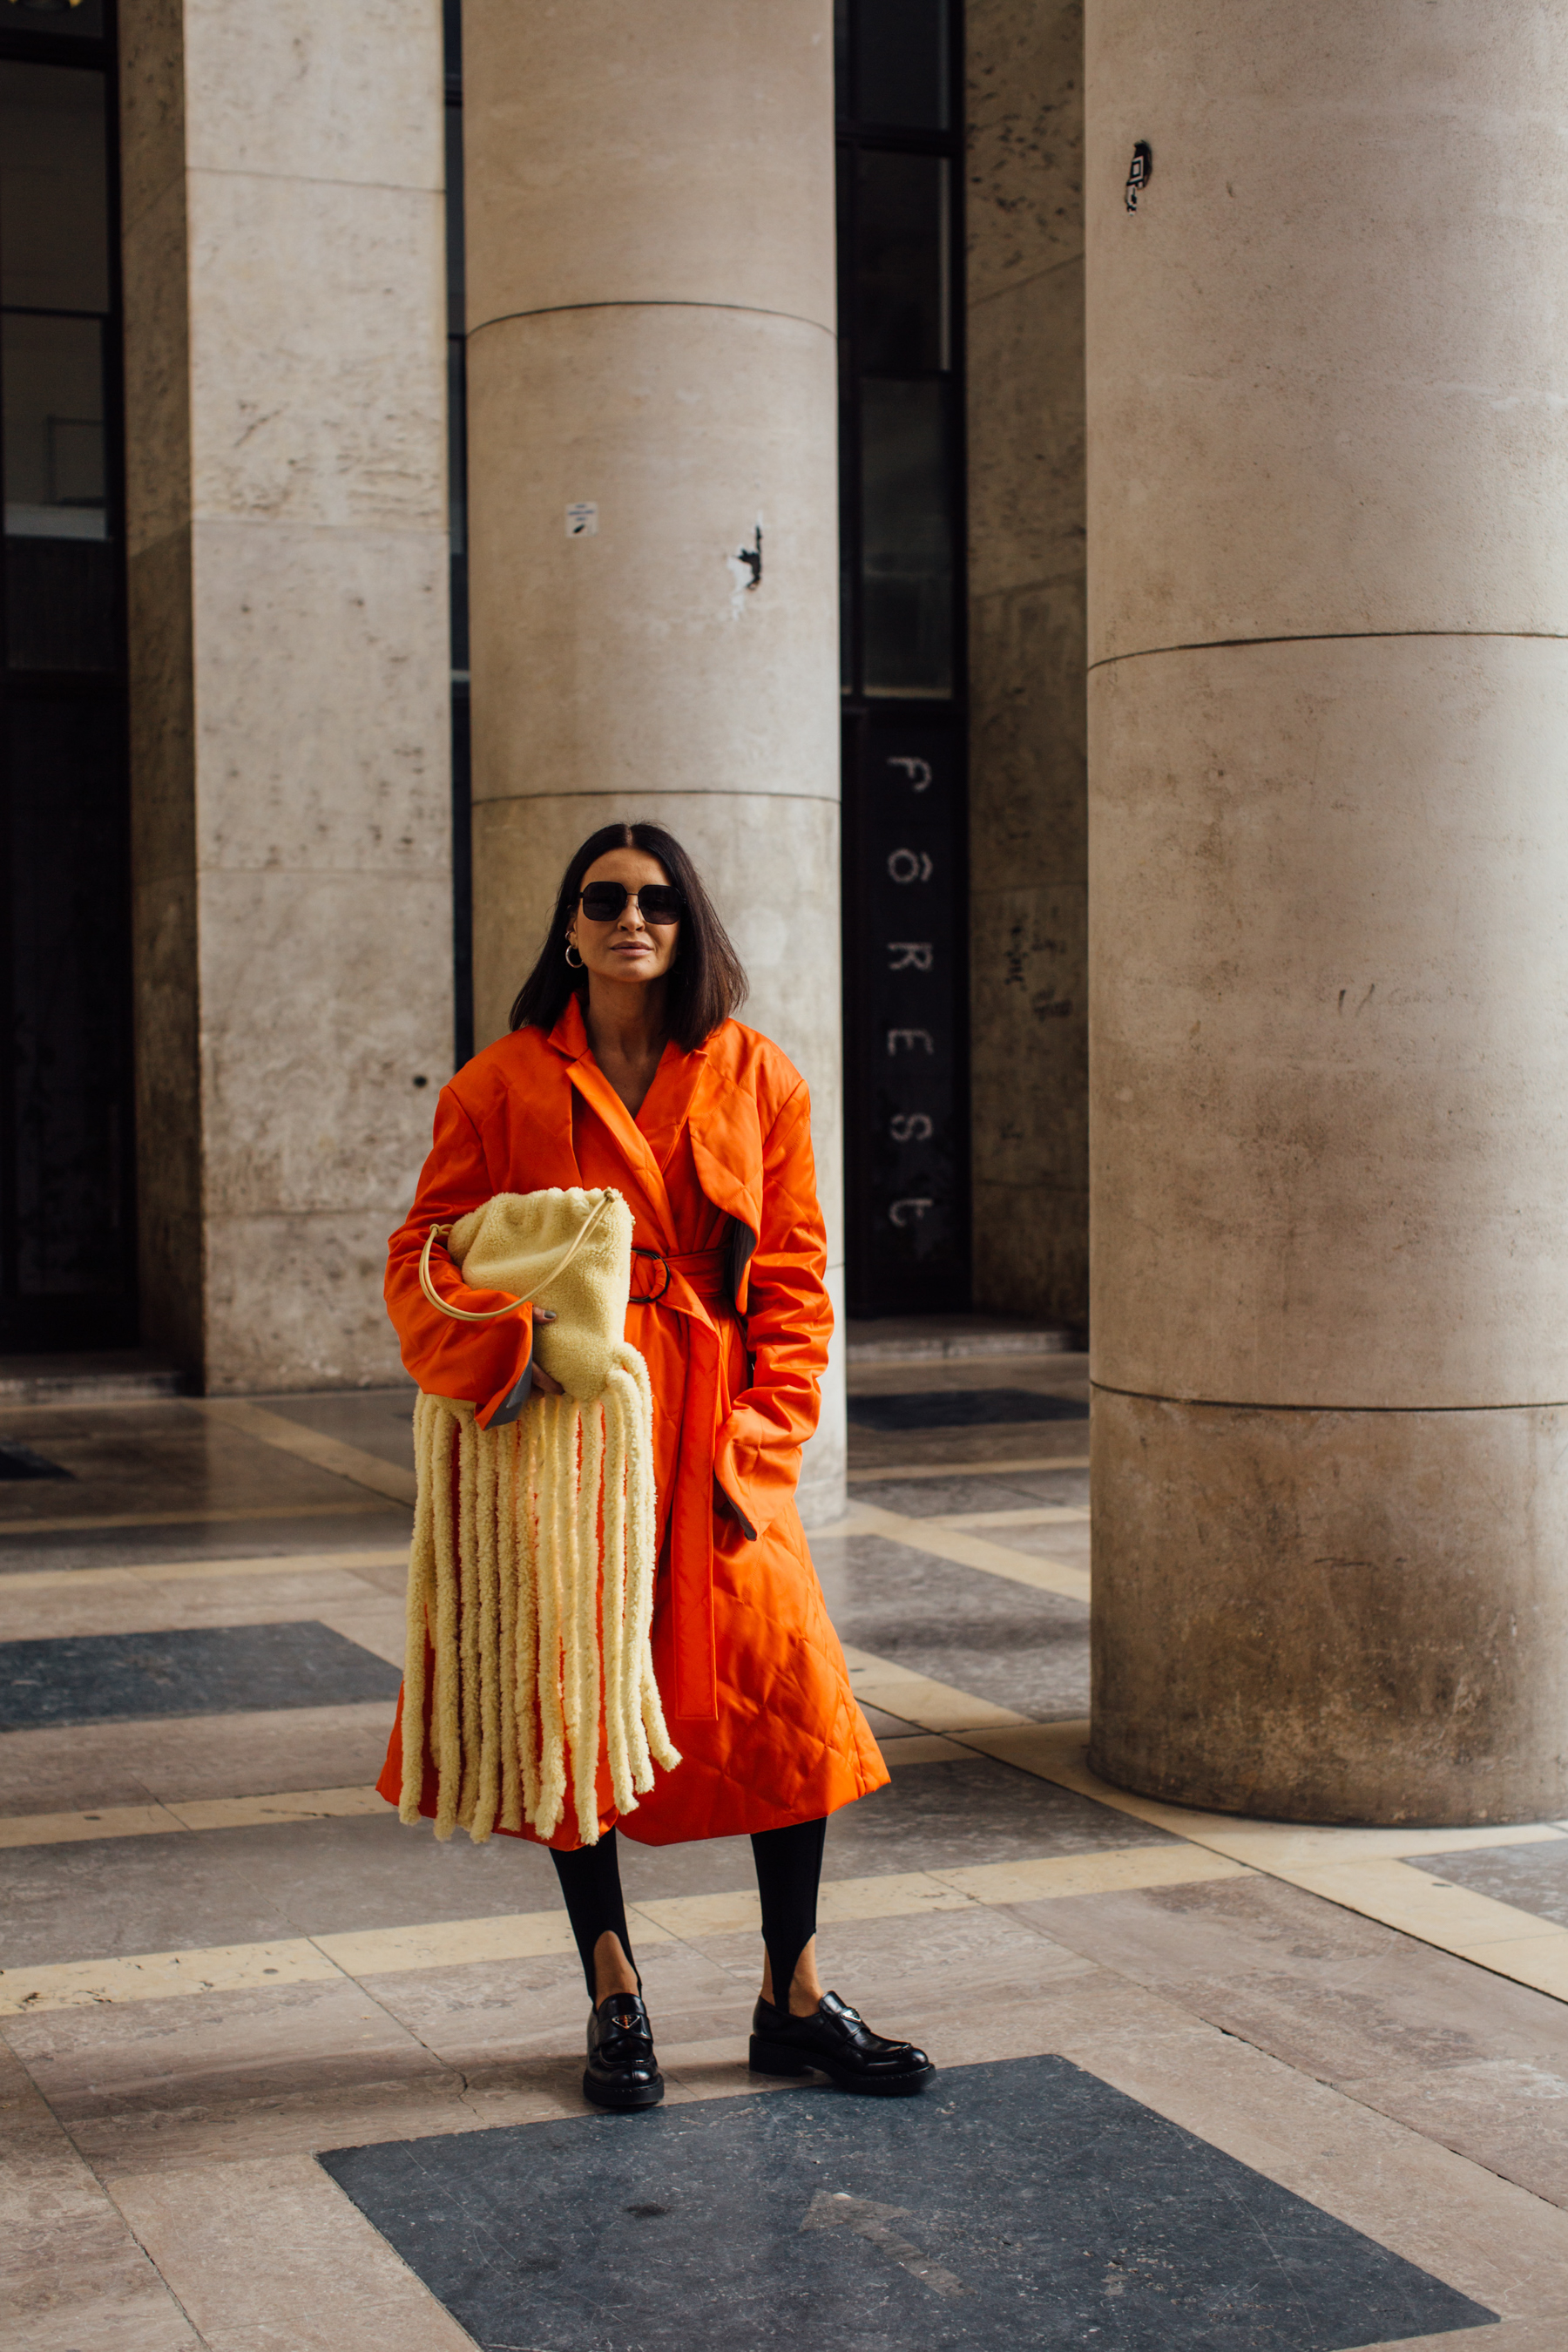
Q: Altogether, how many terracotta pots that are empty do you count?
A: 0